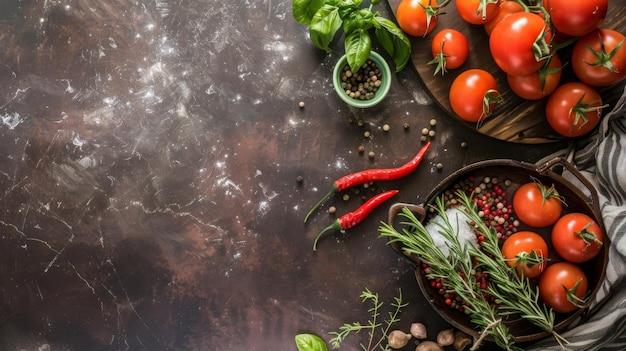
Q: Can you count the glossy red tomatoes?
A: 14